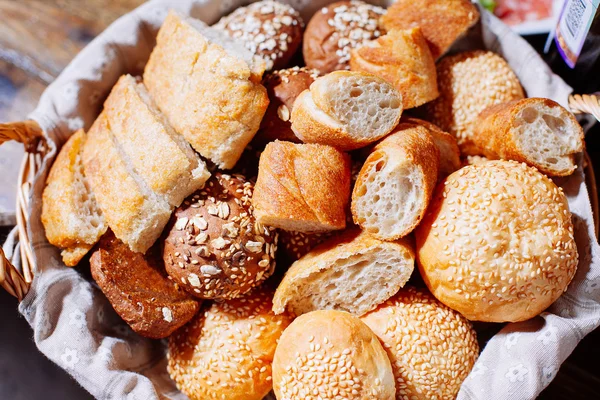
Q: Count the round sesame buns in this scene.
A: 5